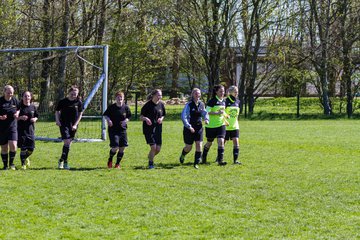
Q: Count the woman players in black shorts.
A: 8